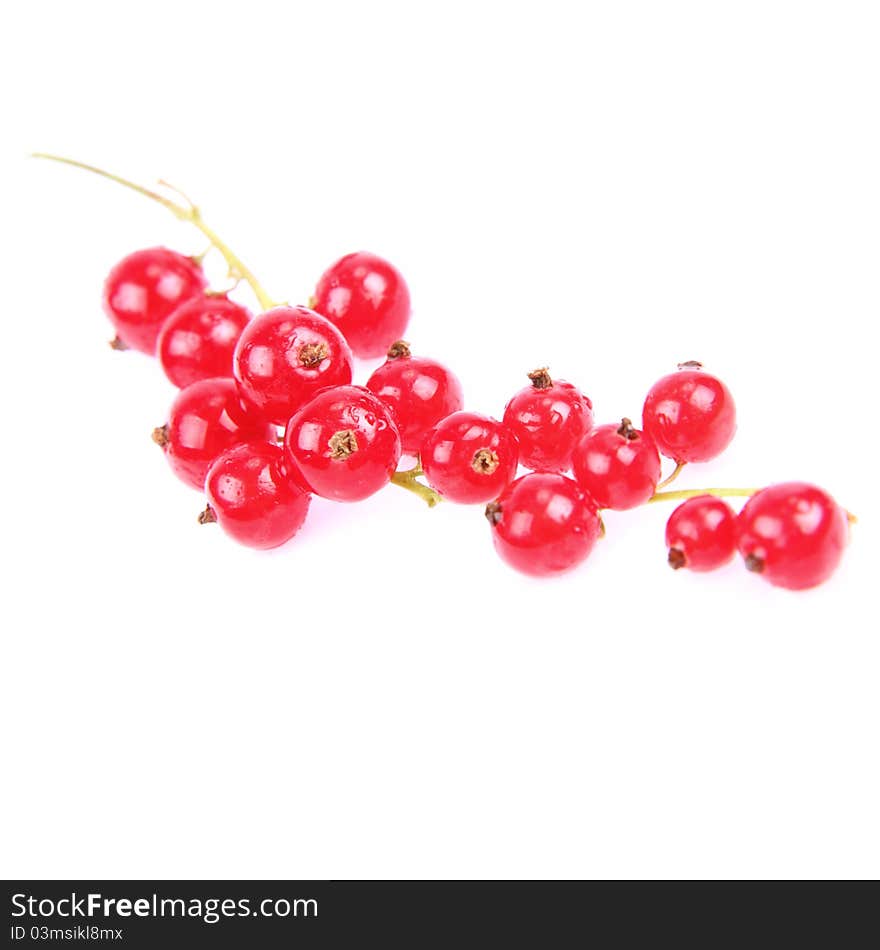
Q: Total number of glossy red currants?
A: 15